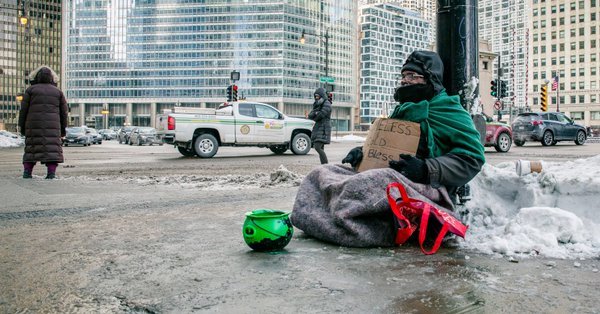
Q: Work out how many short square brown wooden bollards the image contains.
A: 0